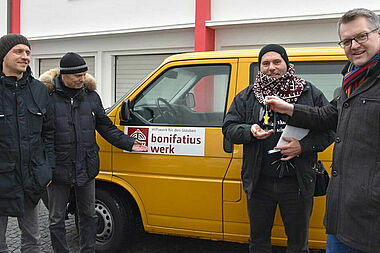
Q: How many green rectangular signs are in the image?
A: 0